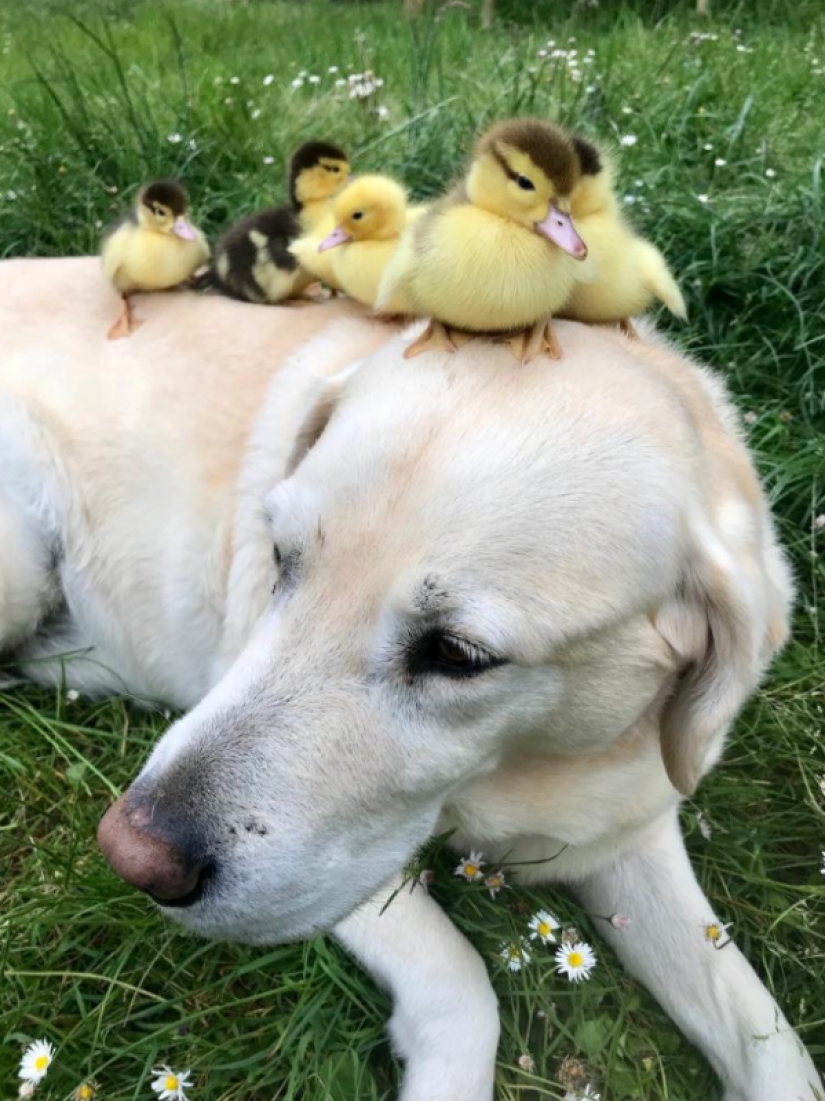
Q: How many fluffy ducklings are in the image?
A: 5